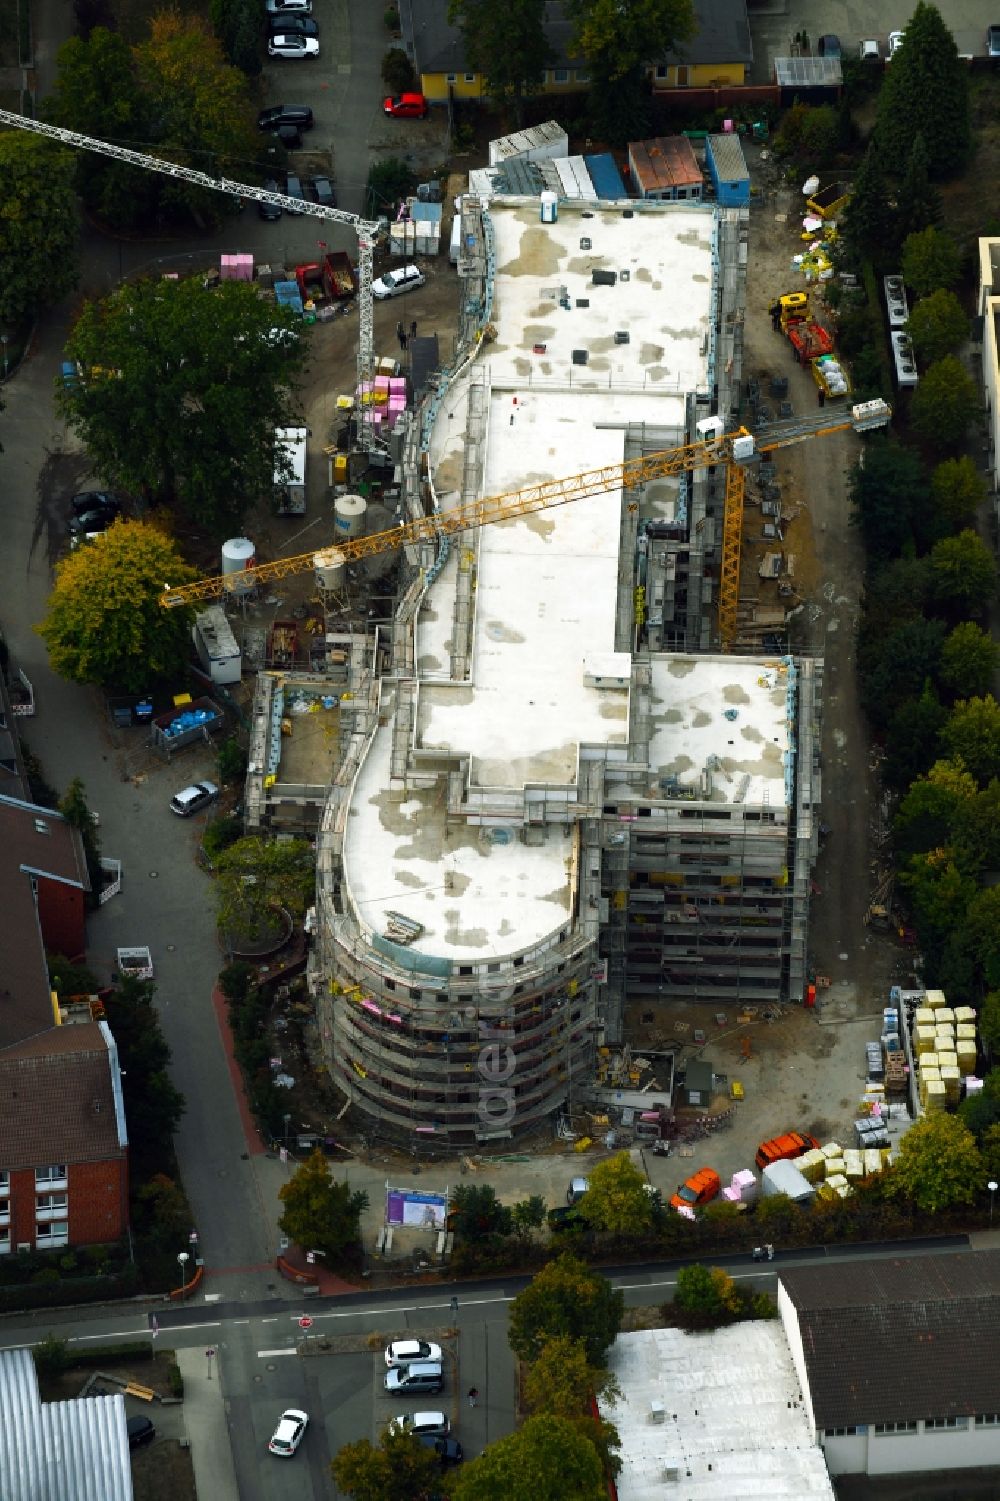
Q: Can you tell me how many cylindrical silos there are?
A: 3